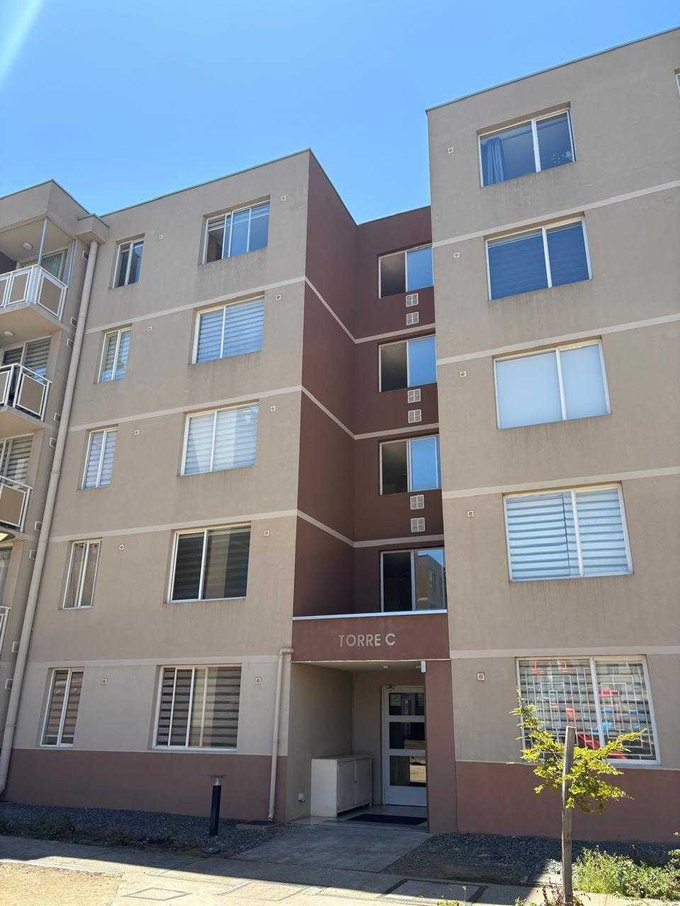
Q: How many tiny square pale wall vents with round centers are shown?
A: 15